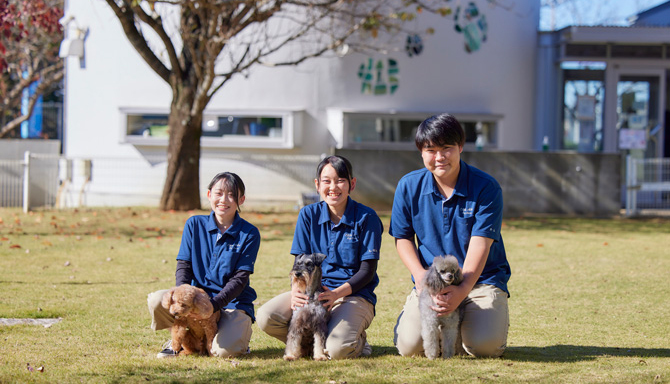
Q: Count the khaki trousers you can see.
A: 3